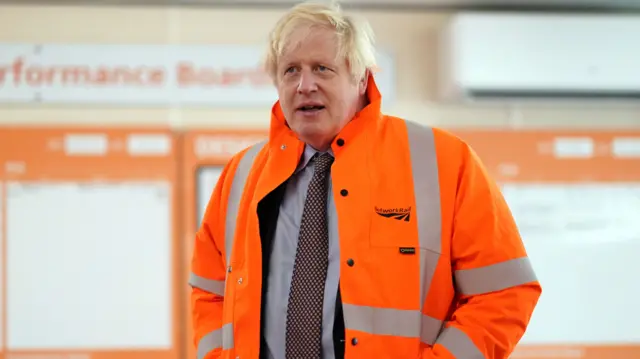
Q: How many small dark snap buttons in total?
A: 4